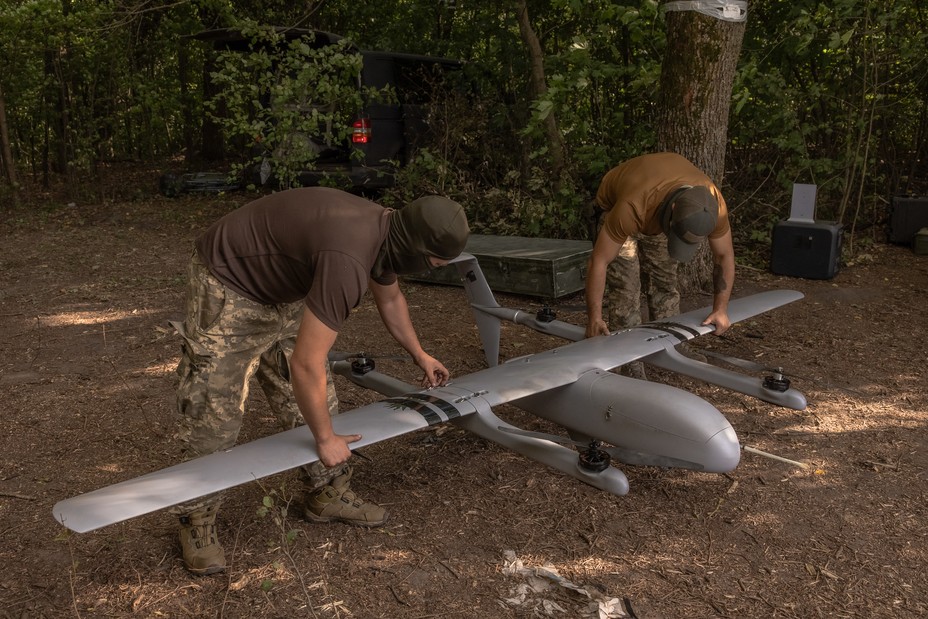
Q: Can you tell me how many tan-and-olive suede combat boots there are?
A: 2